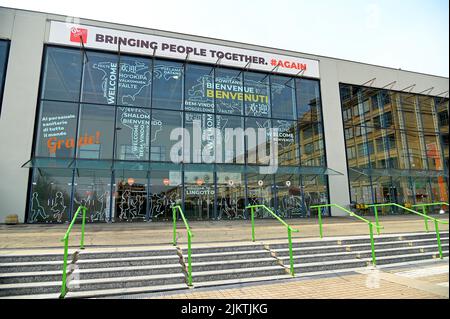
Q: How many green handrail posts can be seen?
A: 11